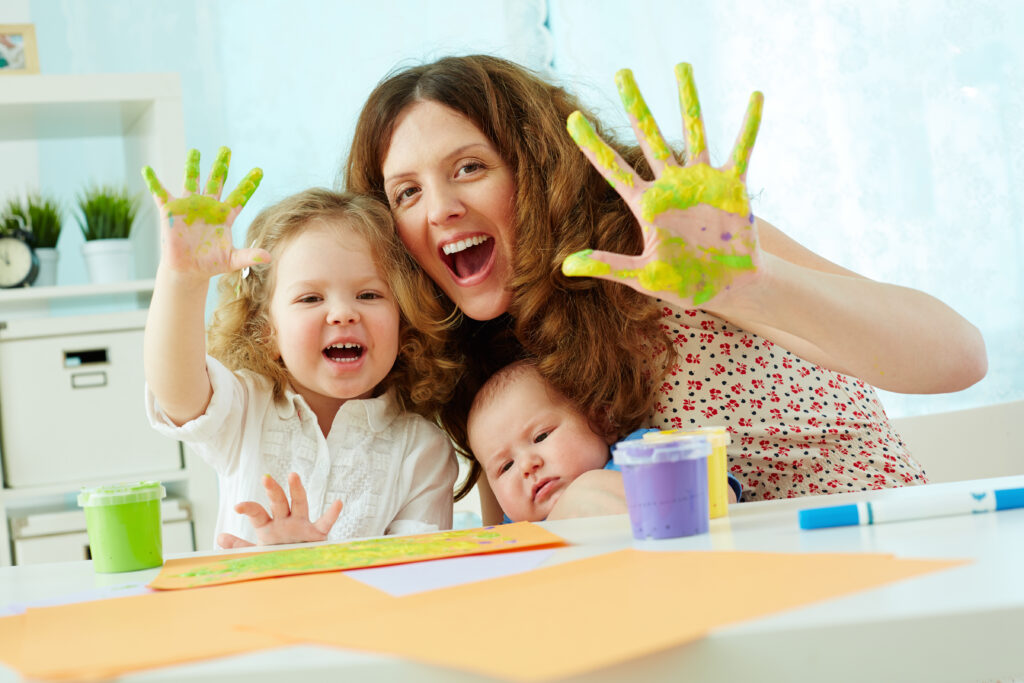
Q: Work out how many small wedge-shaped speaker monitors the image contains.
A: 0